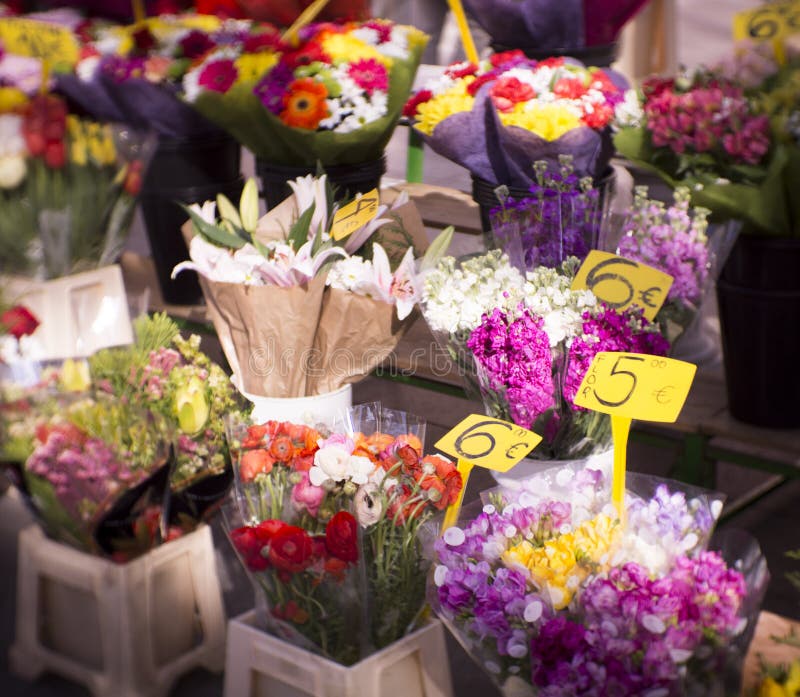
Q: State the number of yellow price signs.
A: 6